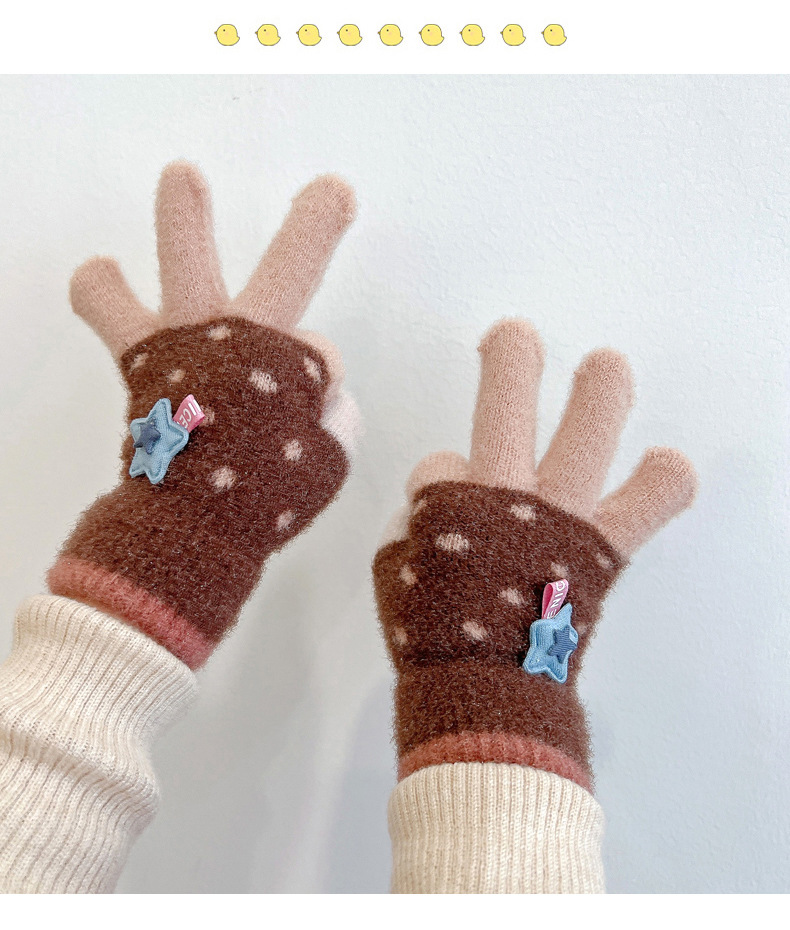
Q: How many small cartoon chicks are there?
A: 9